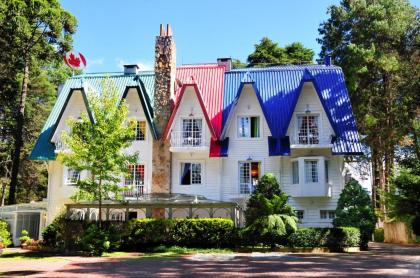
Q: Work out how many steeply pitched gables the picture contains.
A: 5